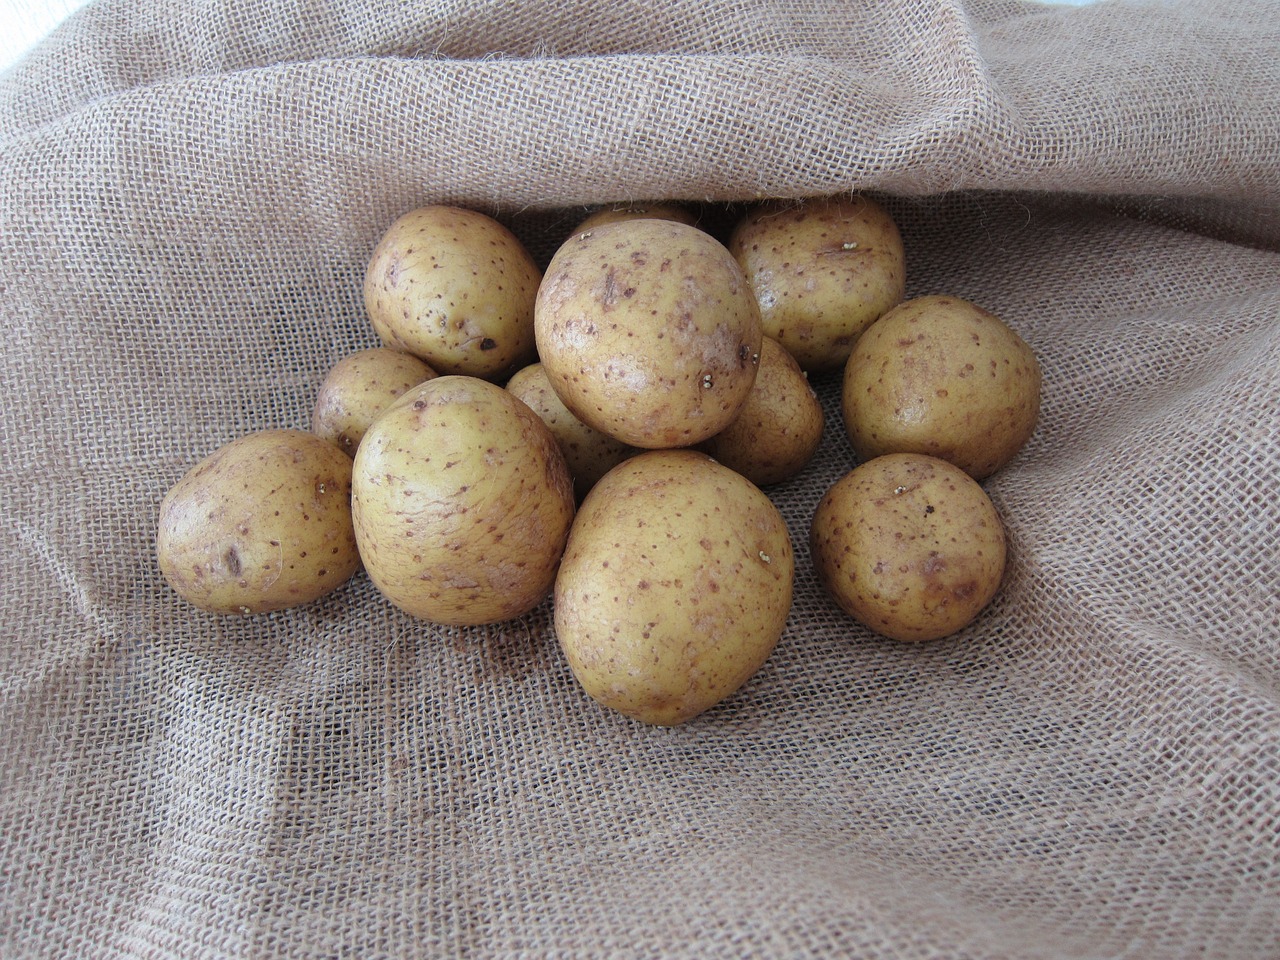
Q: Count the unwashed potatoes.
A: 12